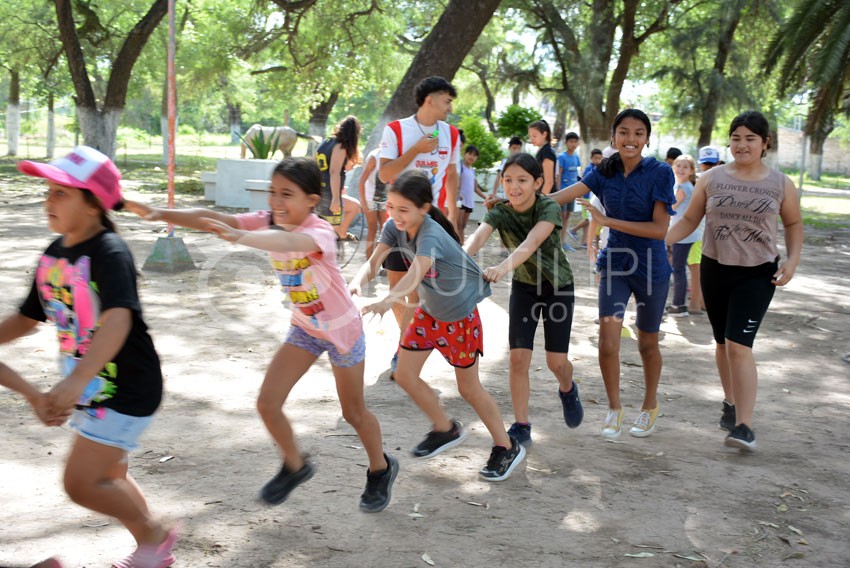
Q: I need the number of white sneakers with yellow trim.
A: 2